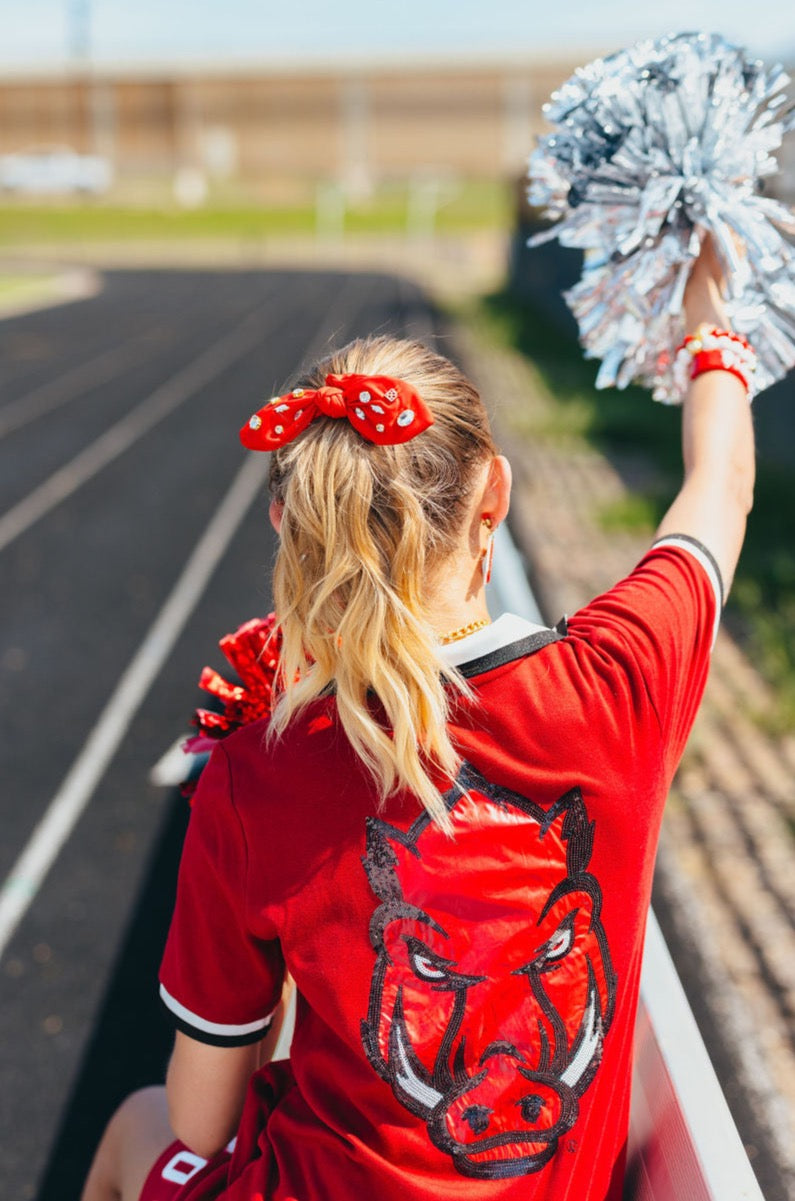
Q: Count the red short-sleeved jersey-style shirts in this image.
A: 1